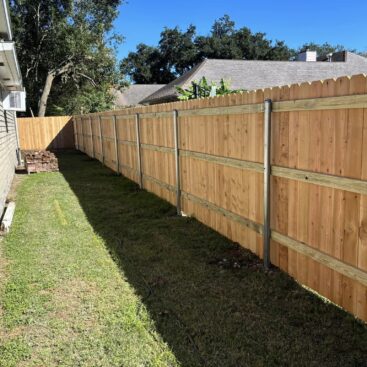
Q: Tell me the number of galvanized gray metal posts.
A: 8